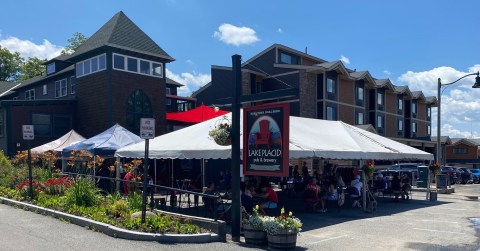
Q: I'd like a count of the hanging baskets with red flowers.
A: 2